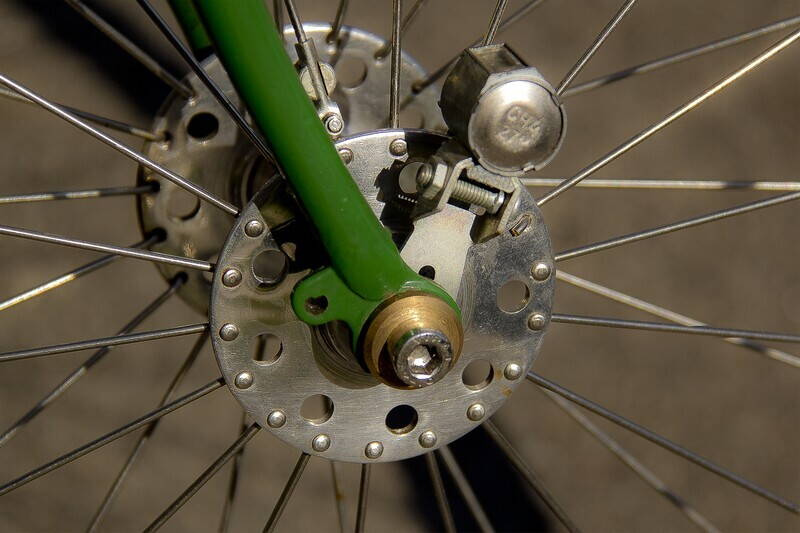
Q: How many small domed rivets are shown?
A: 14